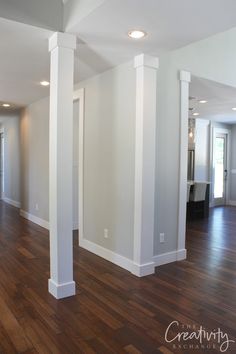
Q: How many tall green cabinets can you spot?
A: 0